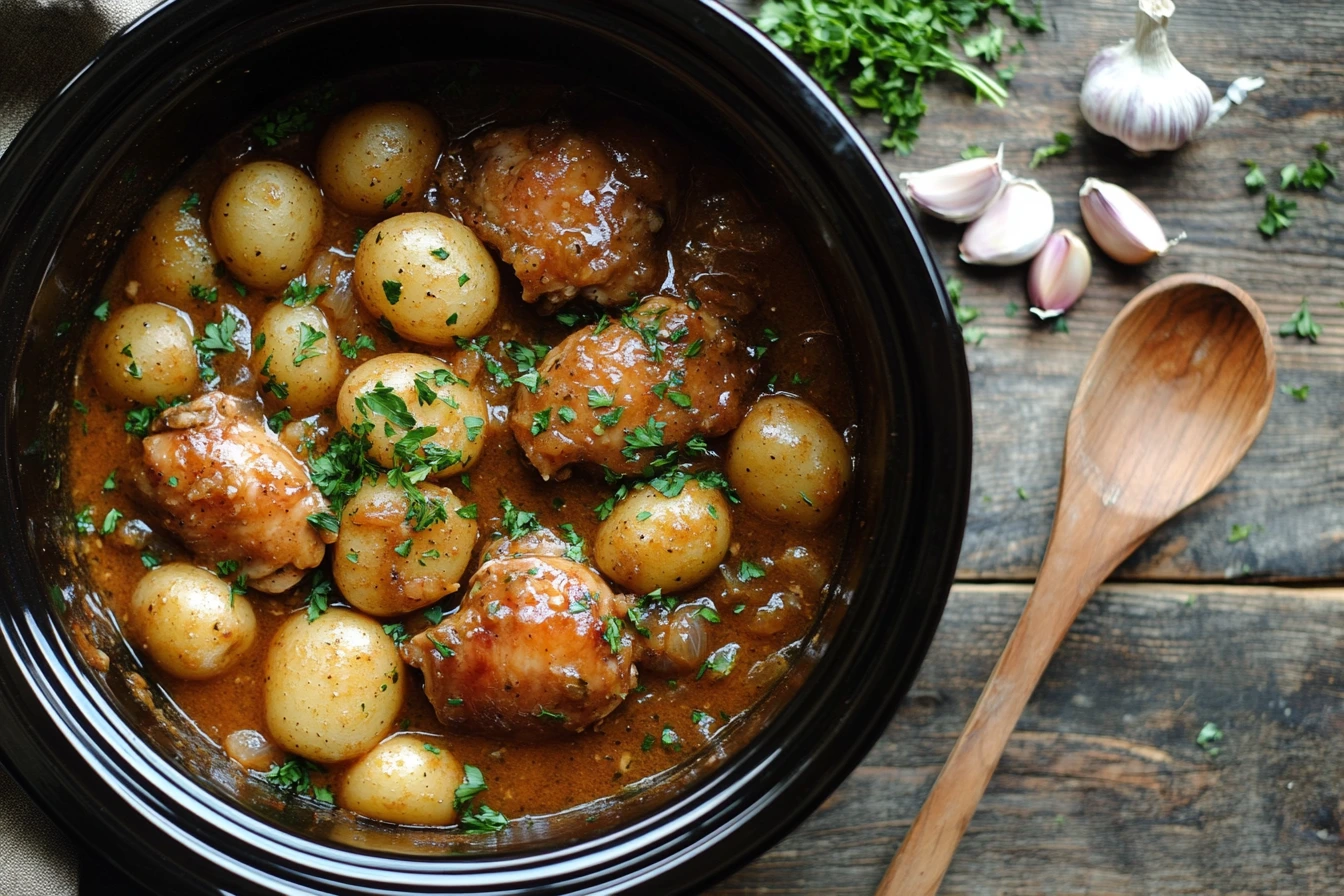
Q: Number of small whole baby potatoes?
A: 13